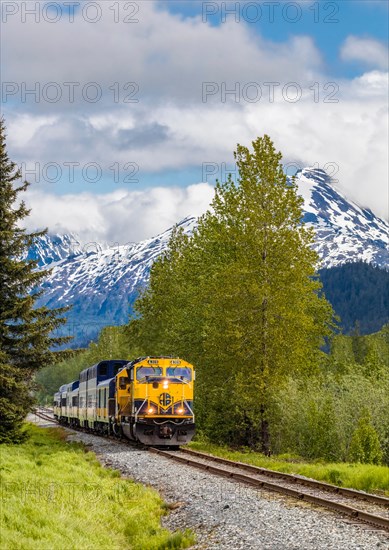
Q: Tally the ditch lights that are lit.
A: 2